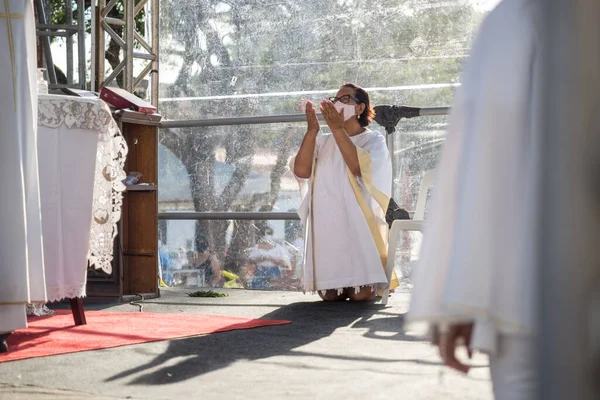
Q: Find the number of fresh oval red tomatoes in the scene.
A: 0